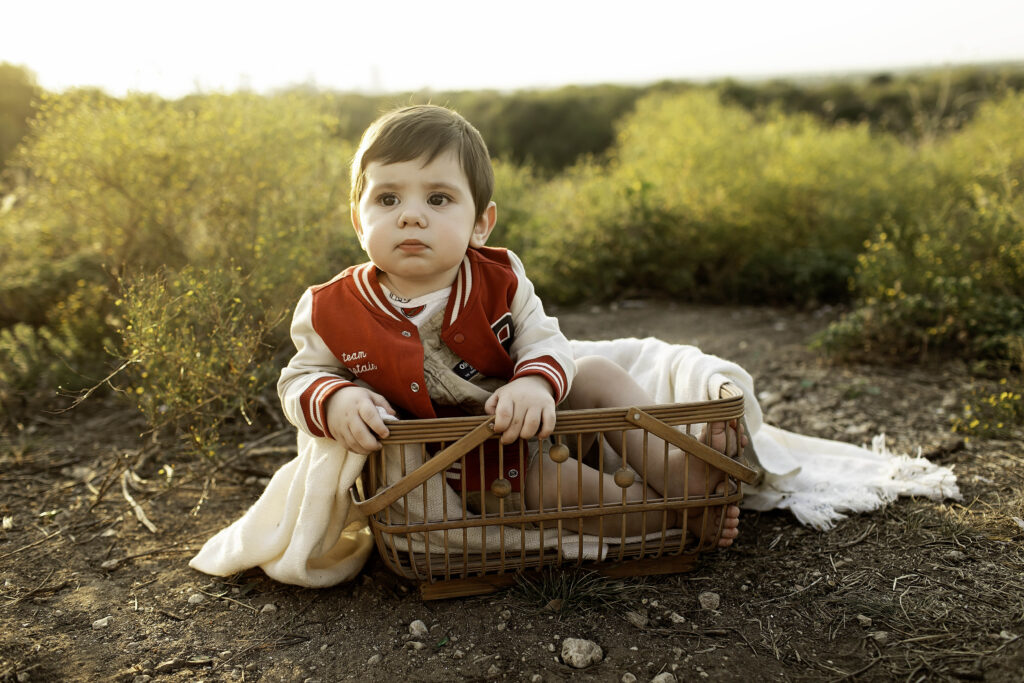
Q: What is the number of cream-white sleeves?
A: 2